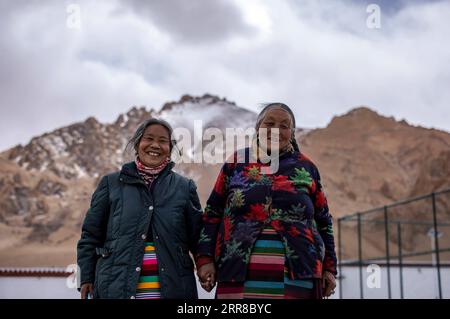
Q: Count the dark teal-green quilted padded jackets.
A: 1